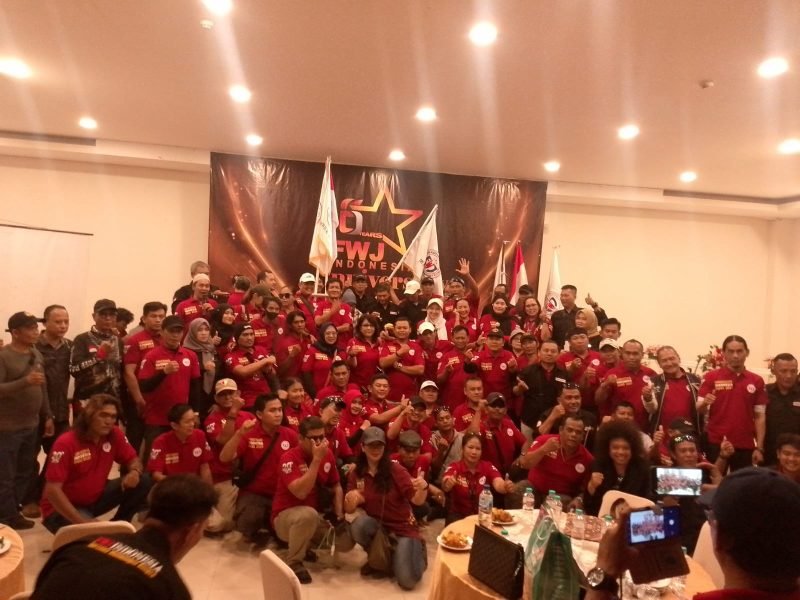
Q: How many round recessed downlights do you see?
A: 13